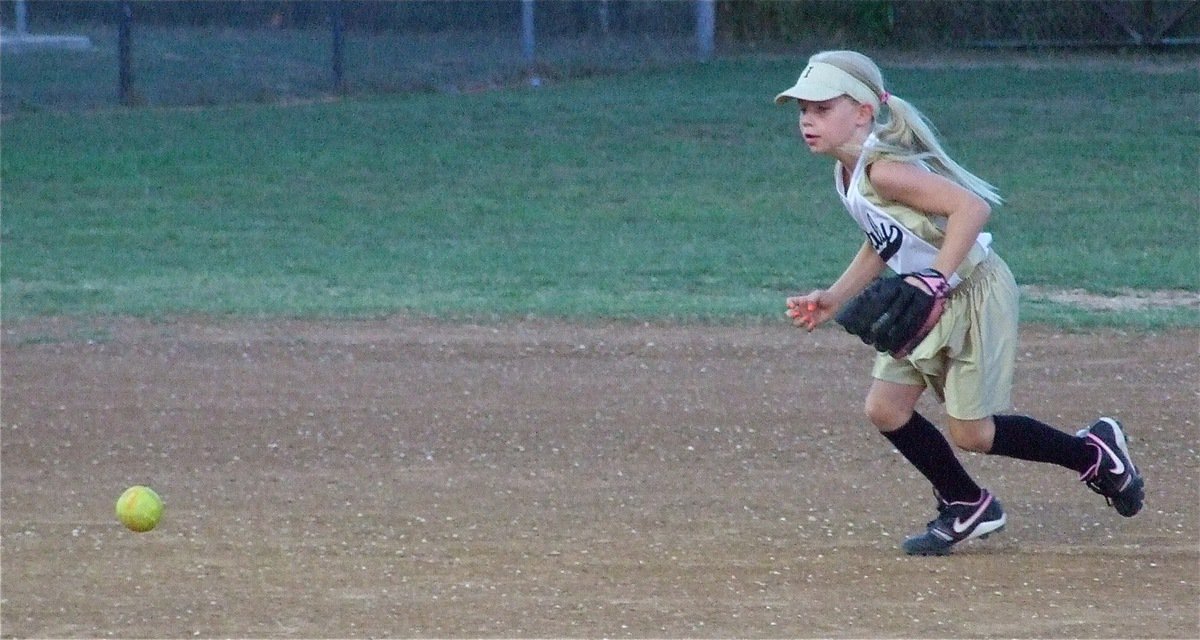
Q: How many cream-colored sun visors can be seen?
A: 1